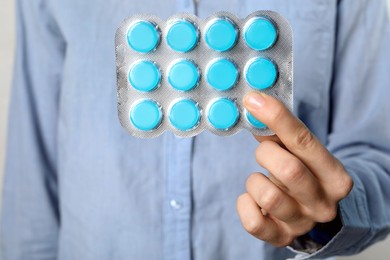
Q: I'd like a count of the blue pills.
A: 12